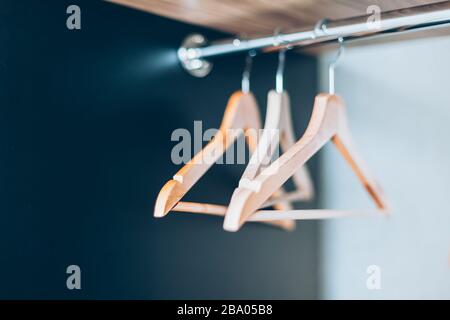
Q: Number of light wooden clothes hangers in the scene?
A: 3